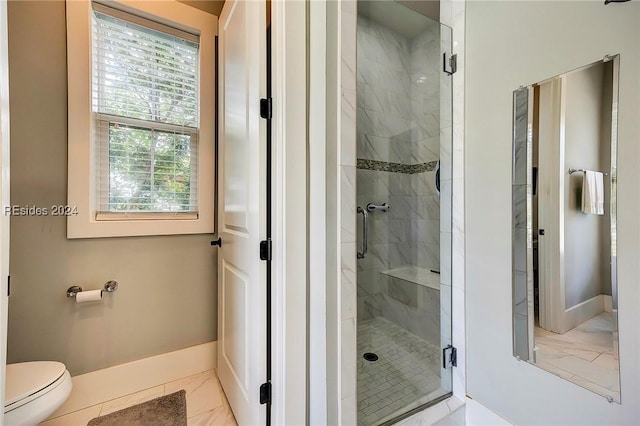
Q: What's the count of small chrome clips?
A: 4